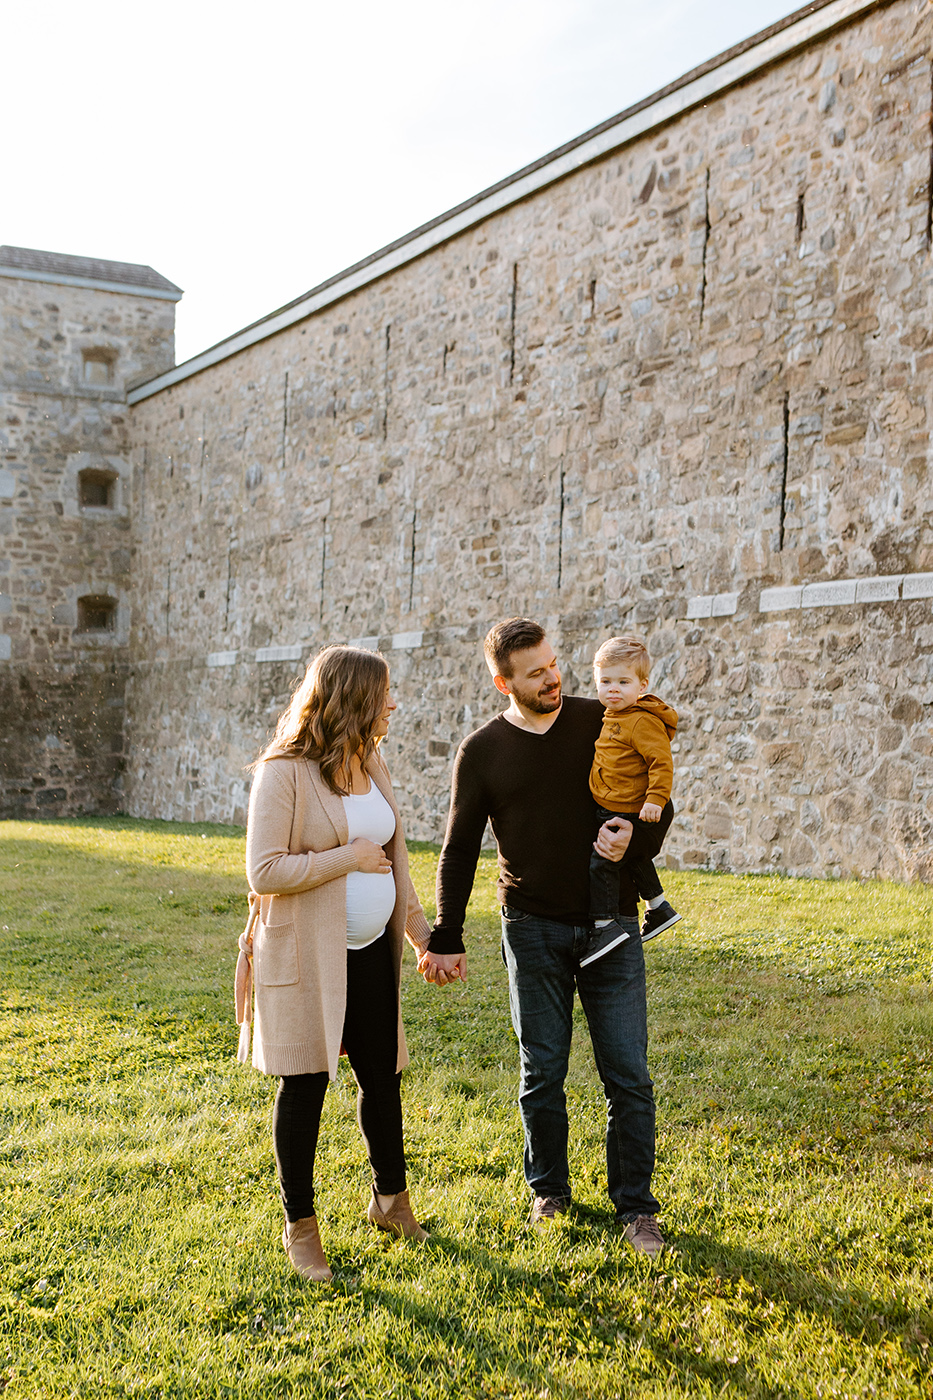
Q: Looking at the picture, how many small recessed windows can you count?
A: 3